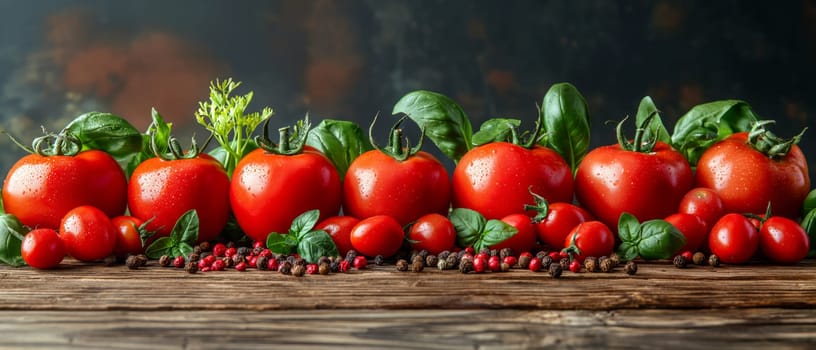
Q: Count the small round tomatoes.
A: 13